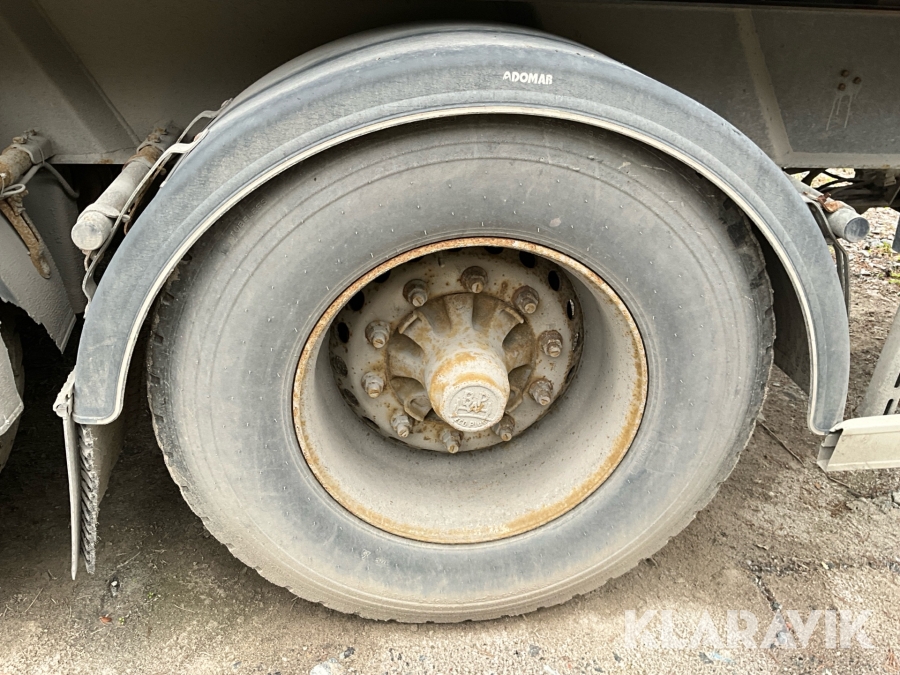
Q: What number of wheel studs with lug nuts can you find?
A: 10